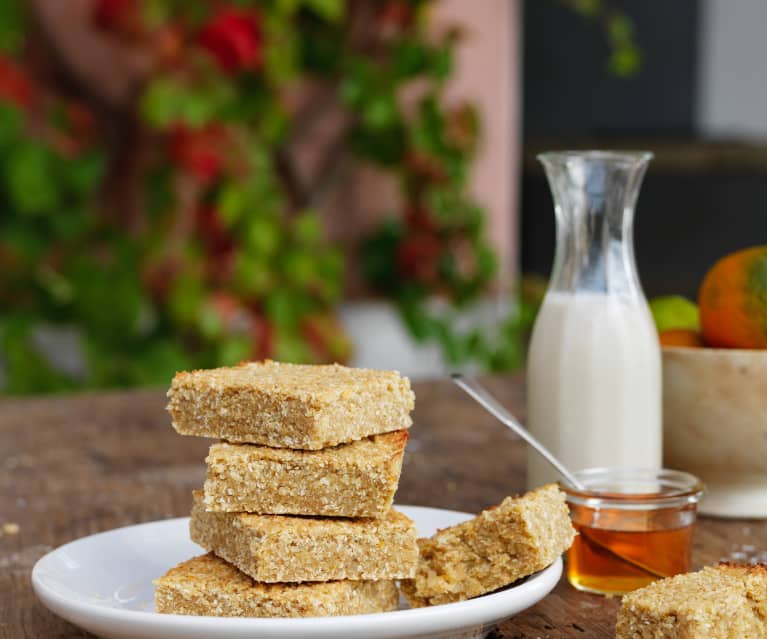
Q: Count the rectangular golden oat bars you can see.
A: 6